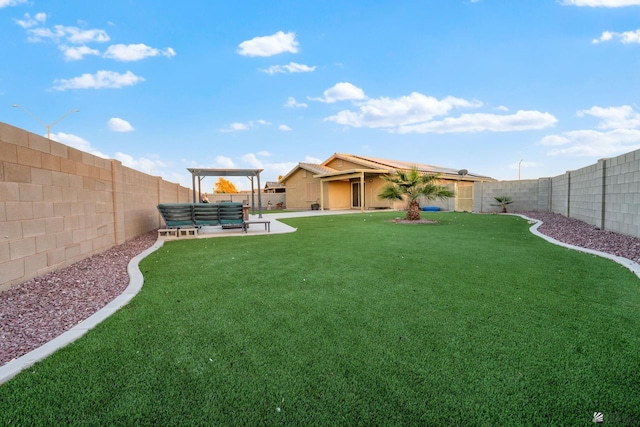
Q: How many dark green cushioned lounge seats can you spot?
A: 3